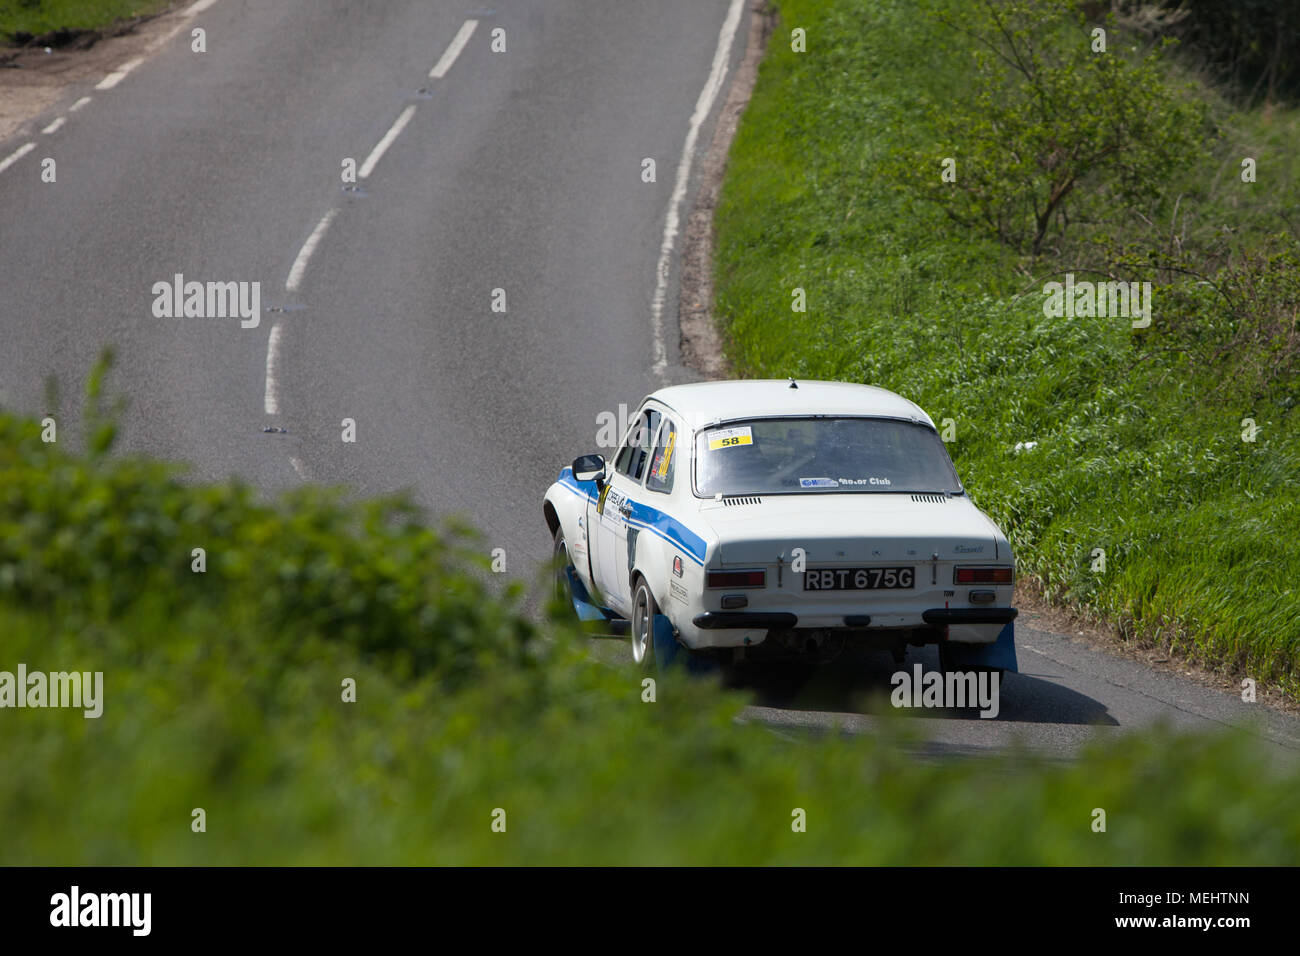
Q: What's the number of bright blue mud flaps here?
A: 3